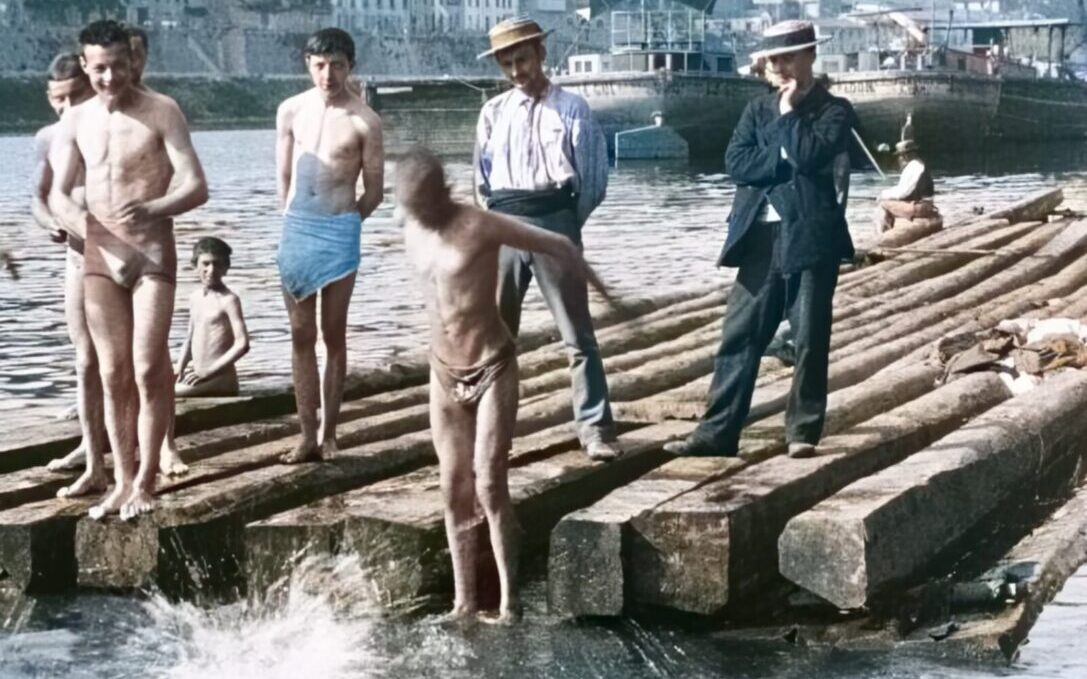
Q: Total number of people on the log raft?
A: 9